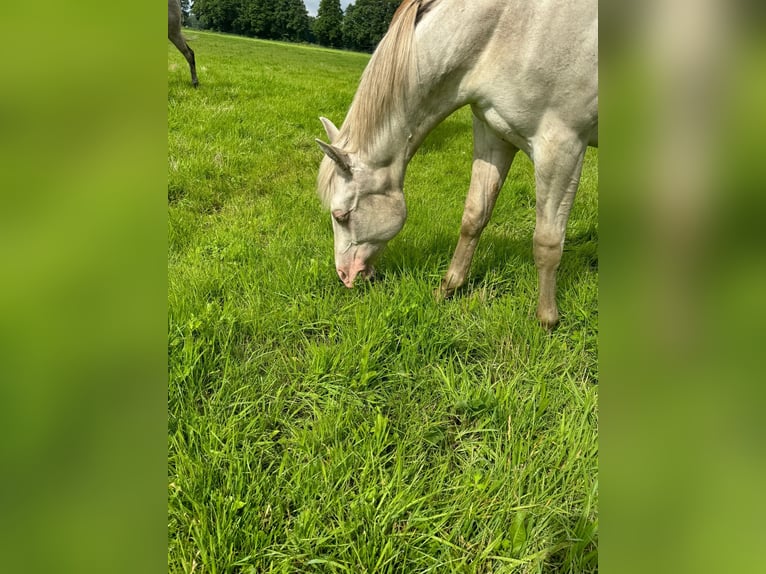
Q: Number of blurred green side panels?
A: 2